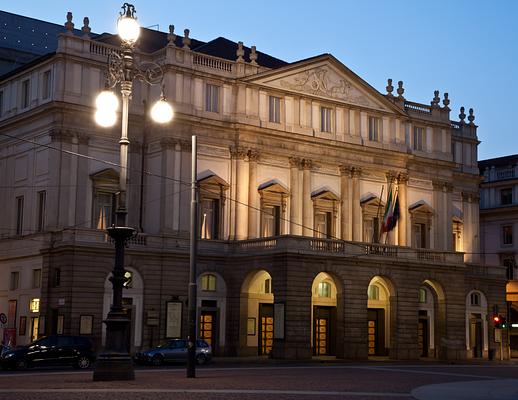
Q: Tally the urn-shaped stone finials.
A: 12